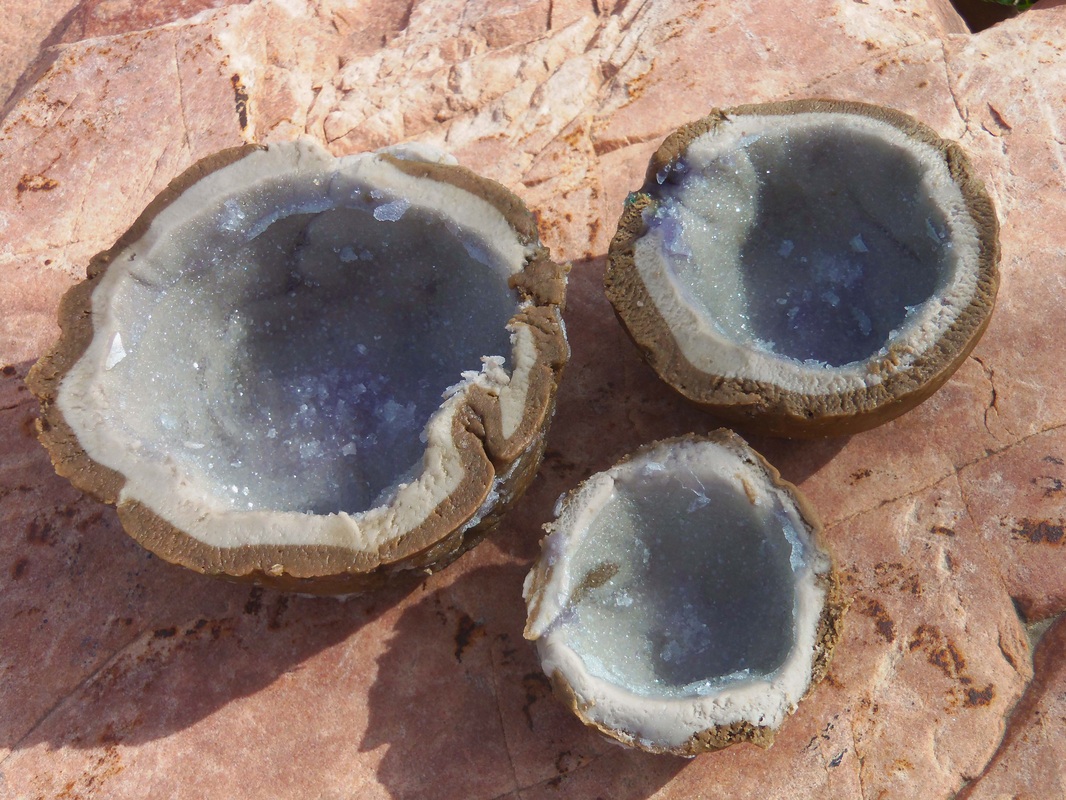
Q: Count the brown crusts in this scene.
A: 3